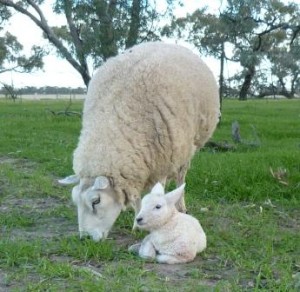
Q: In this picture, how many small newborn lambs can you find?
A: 1